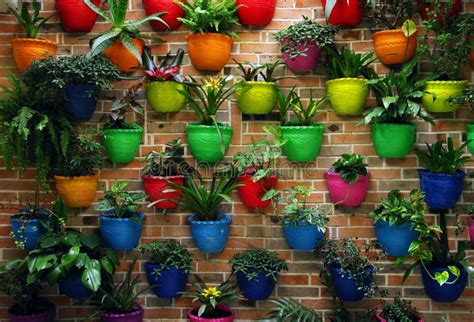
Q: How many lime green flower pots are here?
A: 4